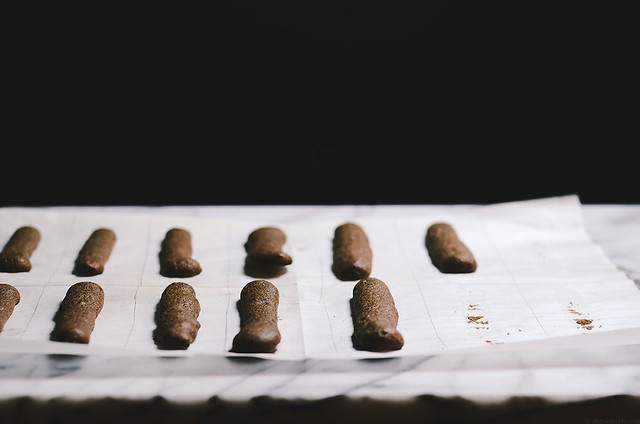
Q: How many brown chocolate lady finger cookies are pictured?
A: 11